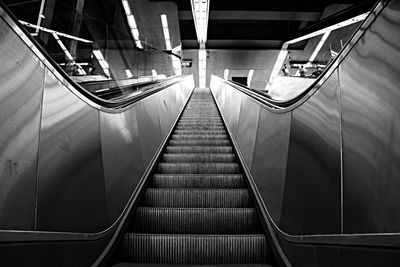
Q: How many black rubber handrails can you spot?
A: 2